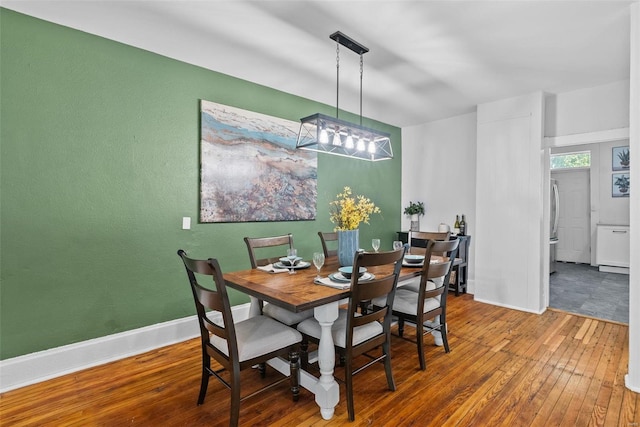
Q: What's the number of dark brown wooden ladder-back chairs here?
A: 6